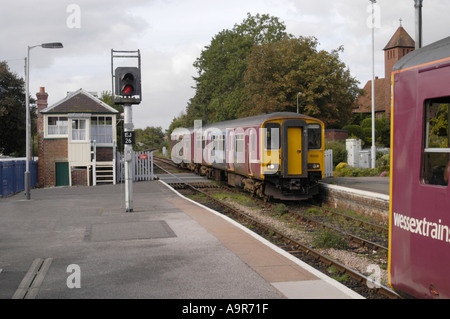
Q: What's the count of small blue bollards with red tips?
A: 0